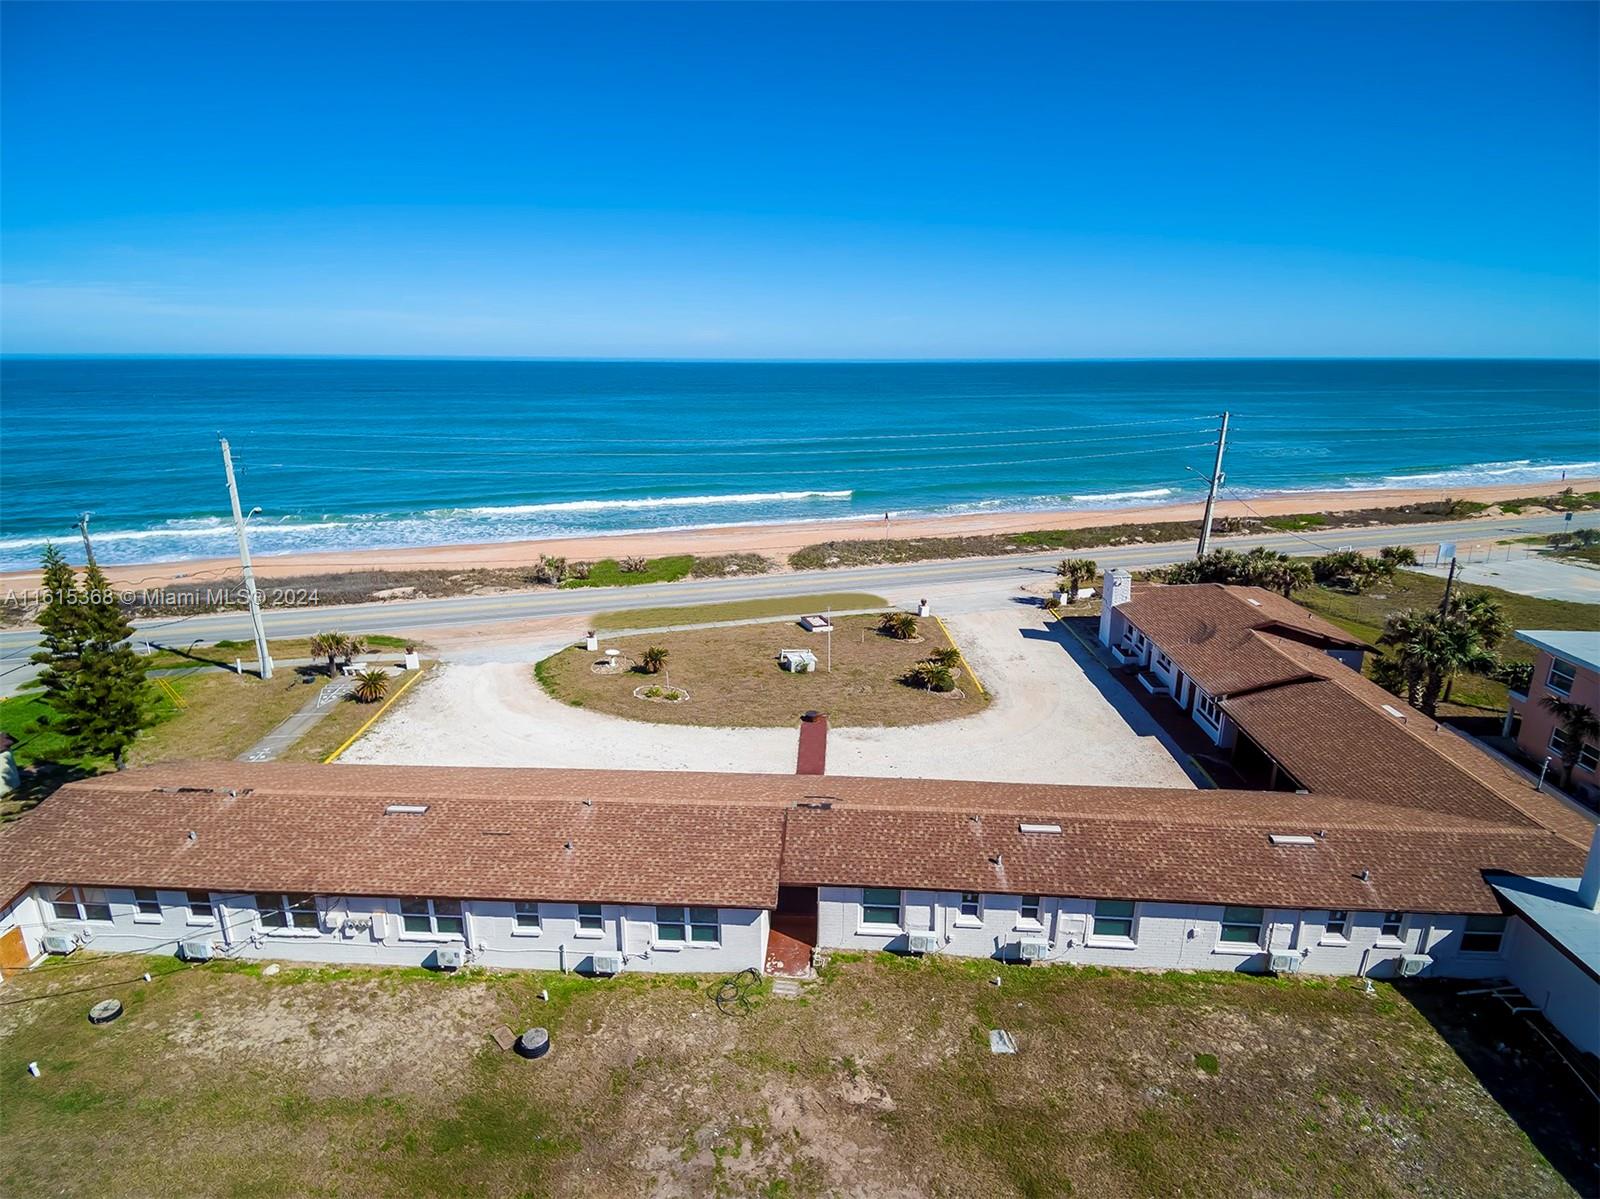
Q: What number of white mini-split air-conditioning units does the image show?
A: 8